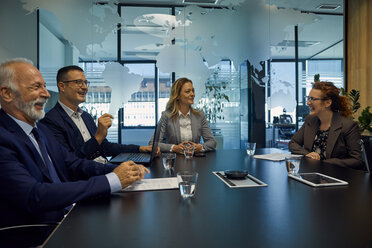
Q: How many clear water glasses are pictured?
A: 5